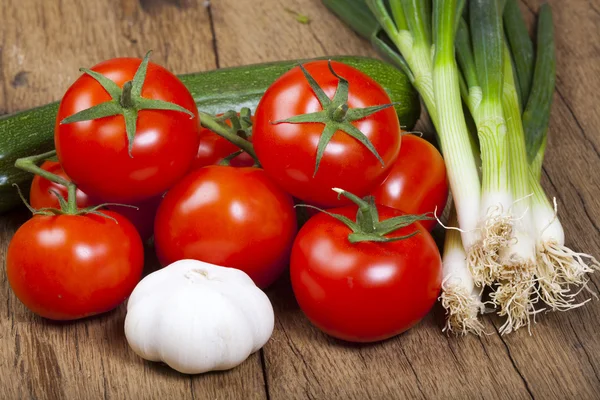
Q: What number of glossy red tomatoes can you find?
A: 8